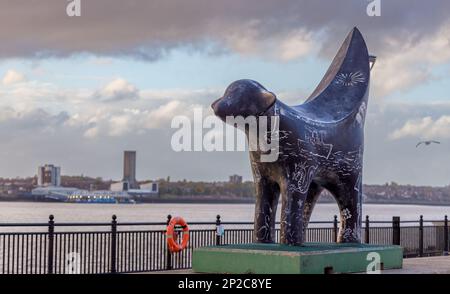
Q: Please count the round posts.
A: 8